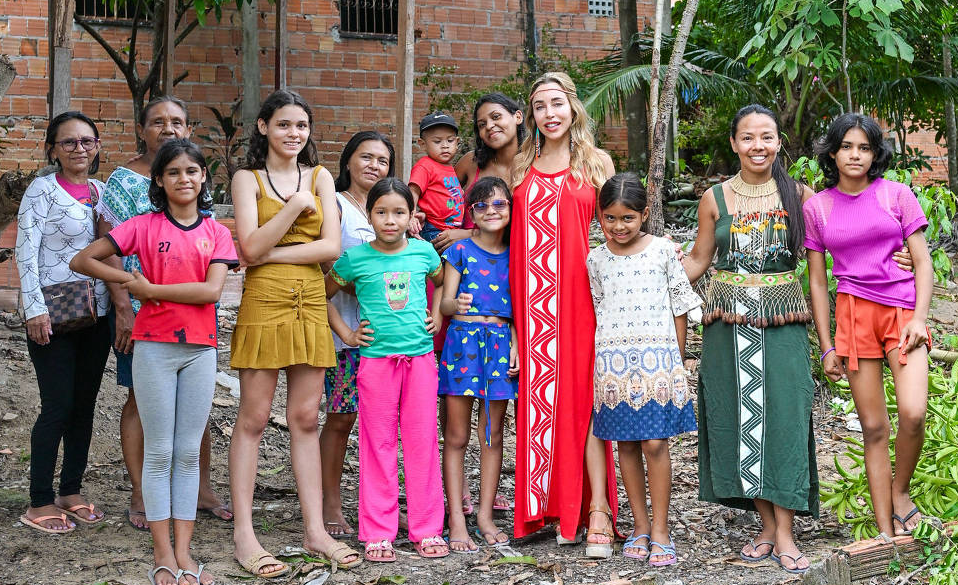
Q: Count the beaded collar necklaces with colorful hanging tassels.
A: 1